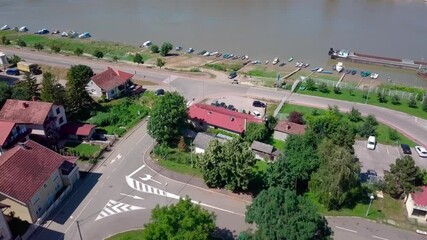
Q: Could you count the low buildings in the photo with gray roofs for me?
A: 2